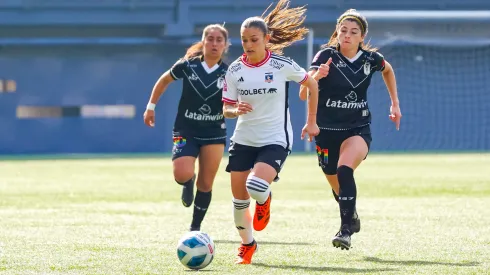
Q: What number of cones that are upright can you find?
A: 0